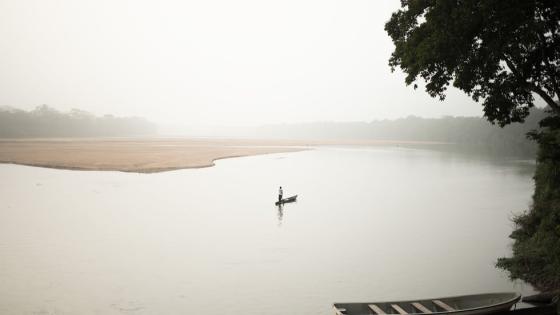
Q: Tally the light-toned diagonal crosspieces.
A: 4